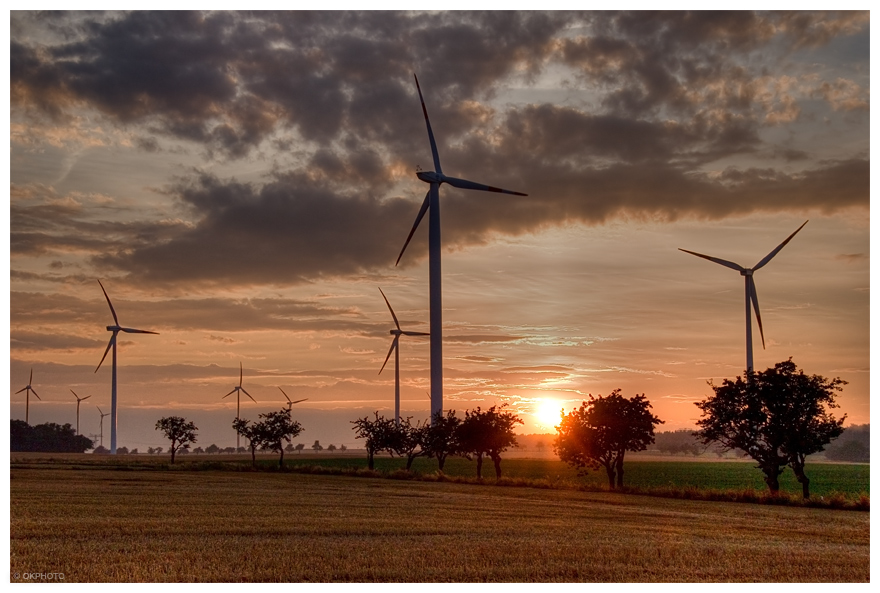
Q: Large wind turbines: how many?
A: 4